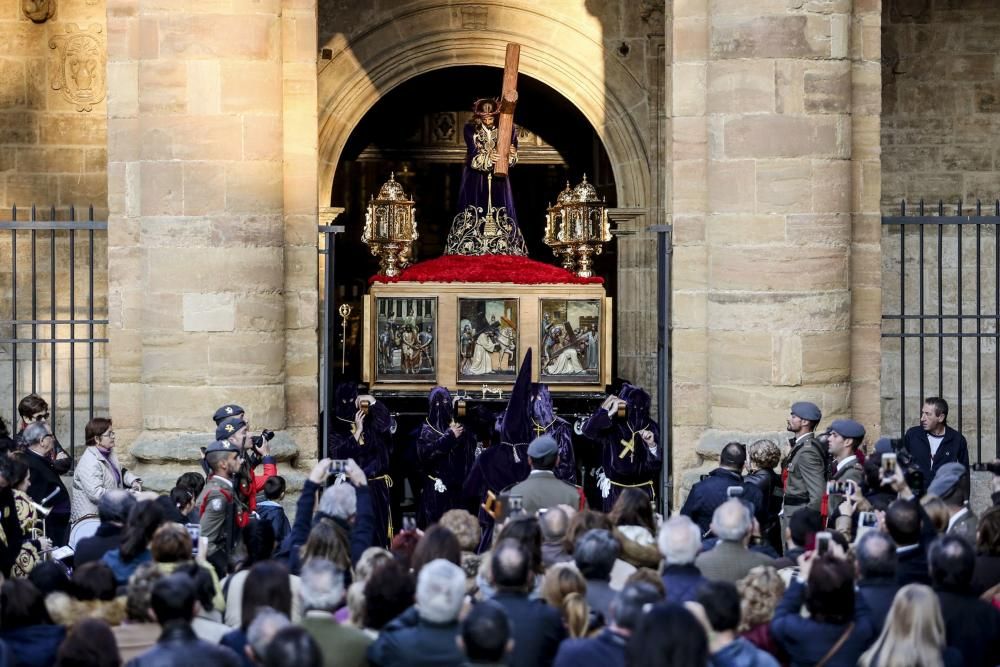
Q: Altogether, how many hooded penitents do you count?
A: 5